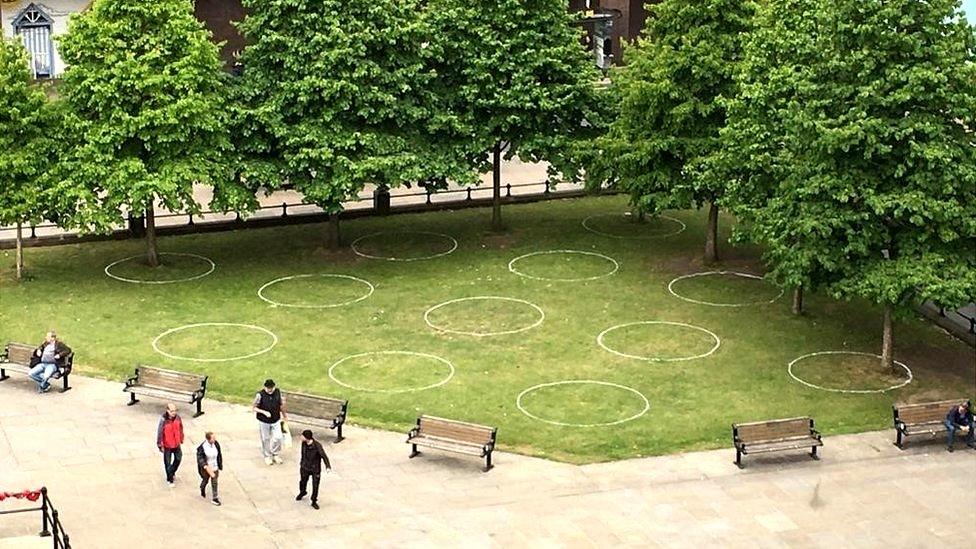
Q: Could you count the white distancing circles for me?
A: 12